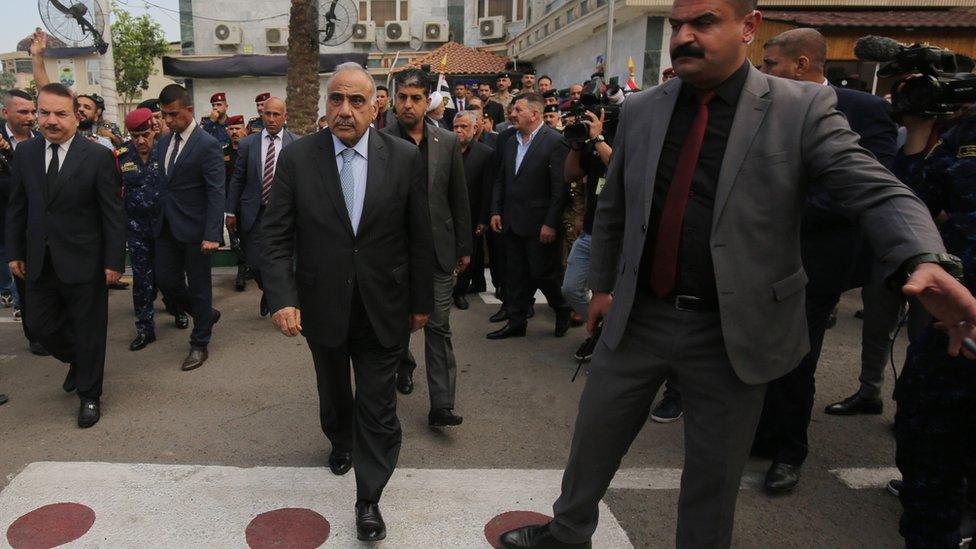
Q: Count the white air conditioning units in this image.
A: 6